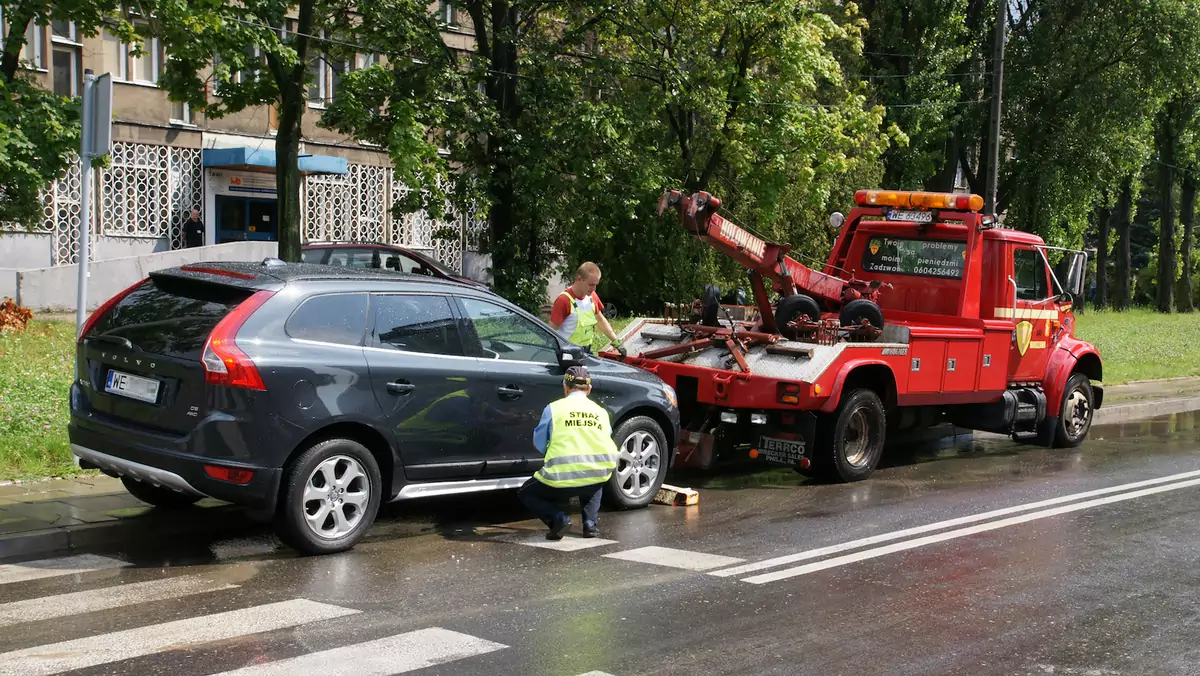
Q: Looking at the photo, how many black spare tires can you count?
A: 3